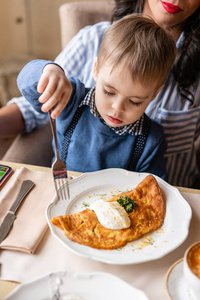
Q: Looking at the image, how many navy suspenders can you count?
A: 2